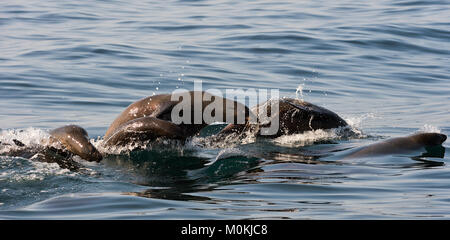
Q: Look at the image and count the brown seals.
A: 5